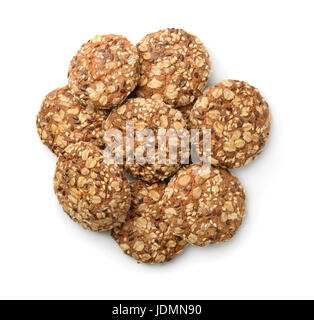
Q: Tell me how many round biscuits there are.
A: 8